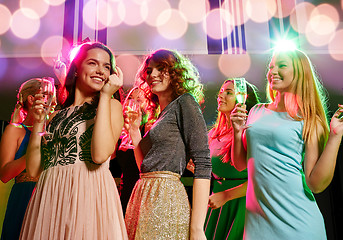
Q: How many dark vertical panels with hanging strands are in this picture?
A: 3